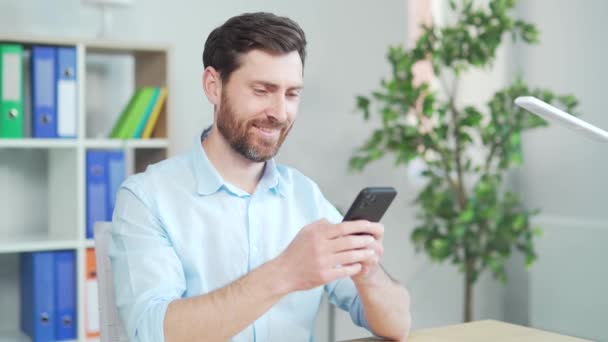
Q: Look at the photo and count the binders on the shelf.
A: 8